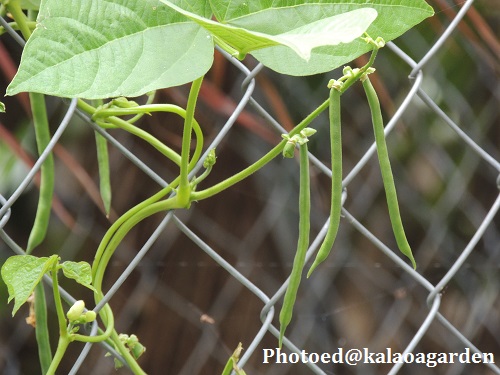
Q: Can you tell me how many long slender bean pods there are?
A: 6